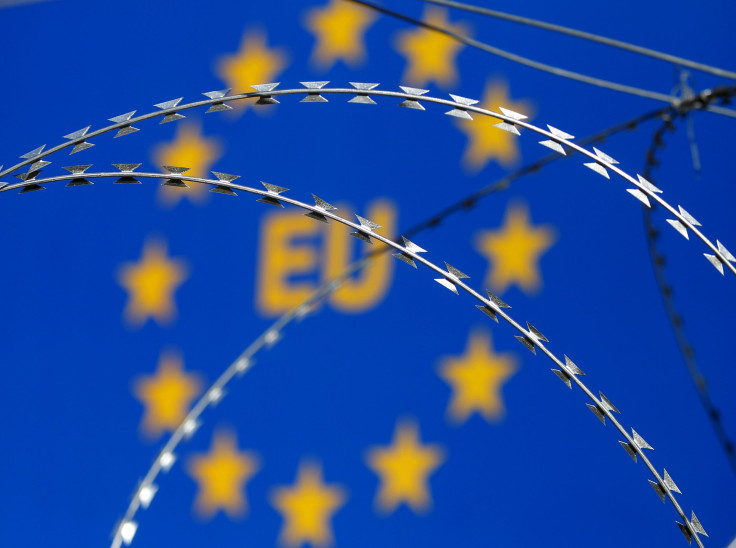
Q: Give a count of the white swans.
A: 0